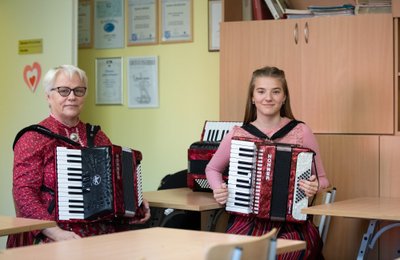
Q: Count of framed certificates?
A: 7